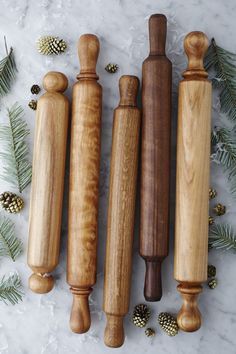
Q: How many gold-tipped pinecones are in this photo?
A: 13